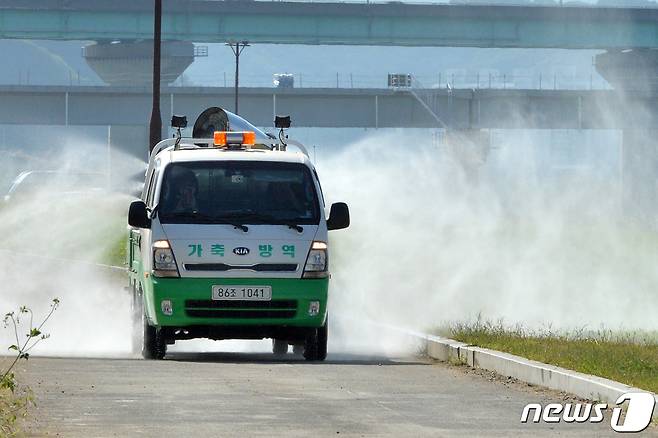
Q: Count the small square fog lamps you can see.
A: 2